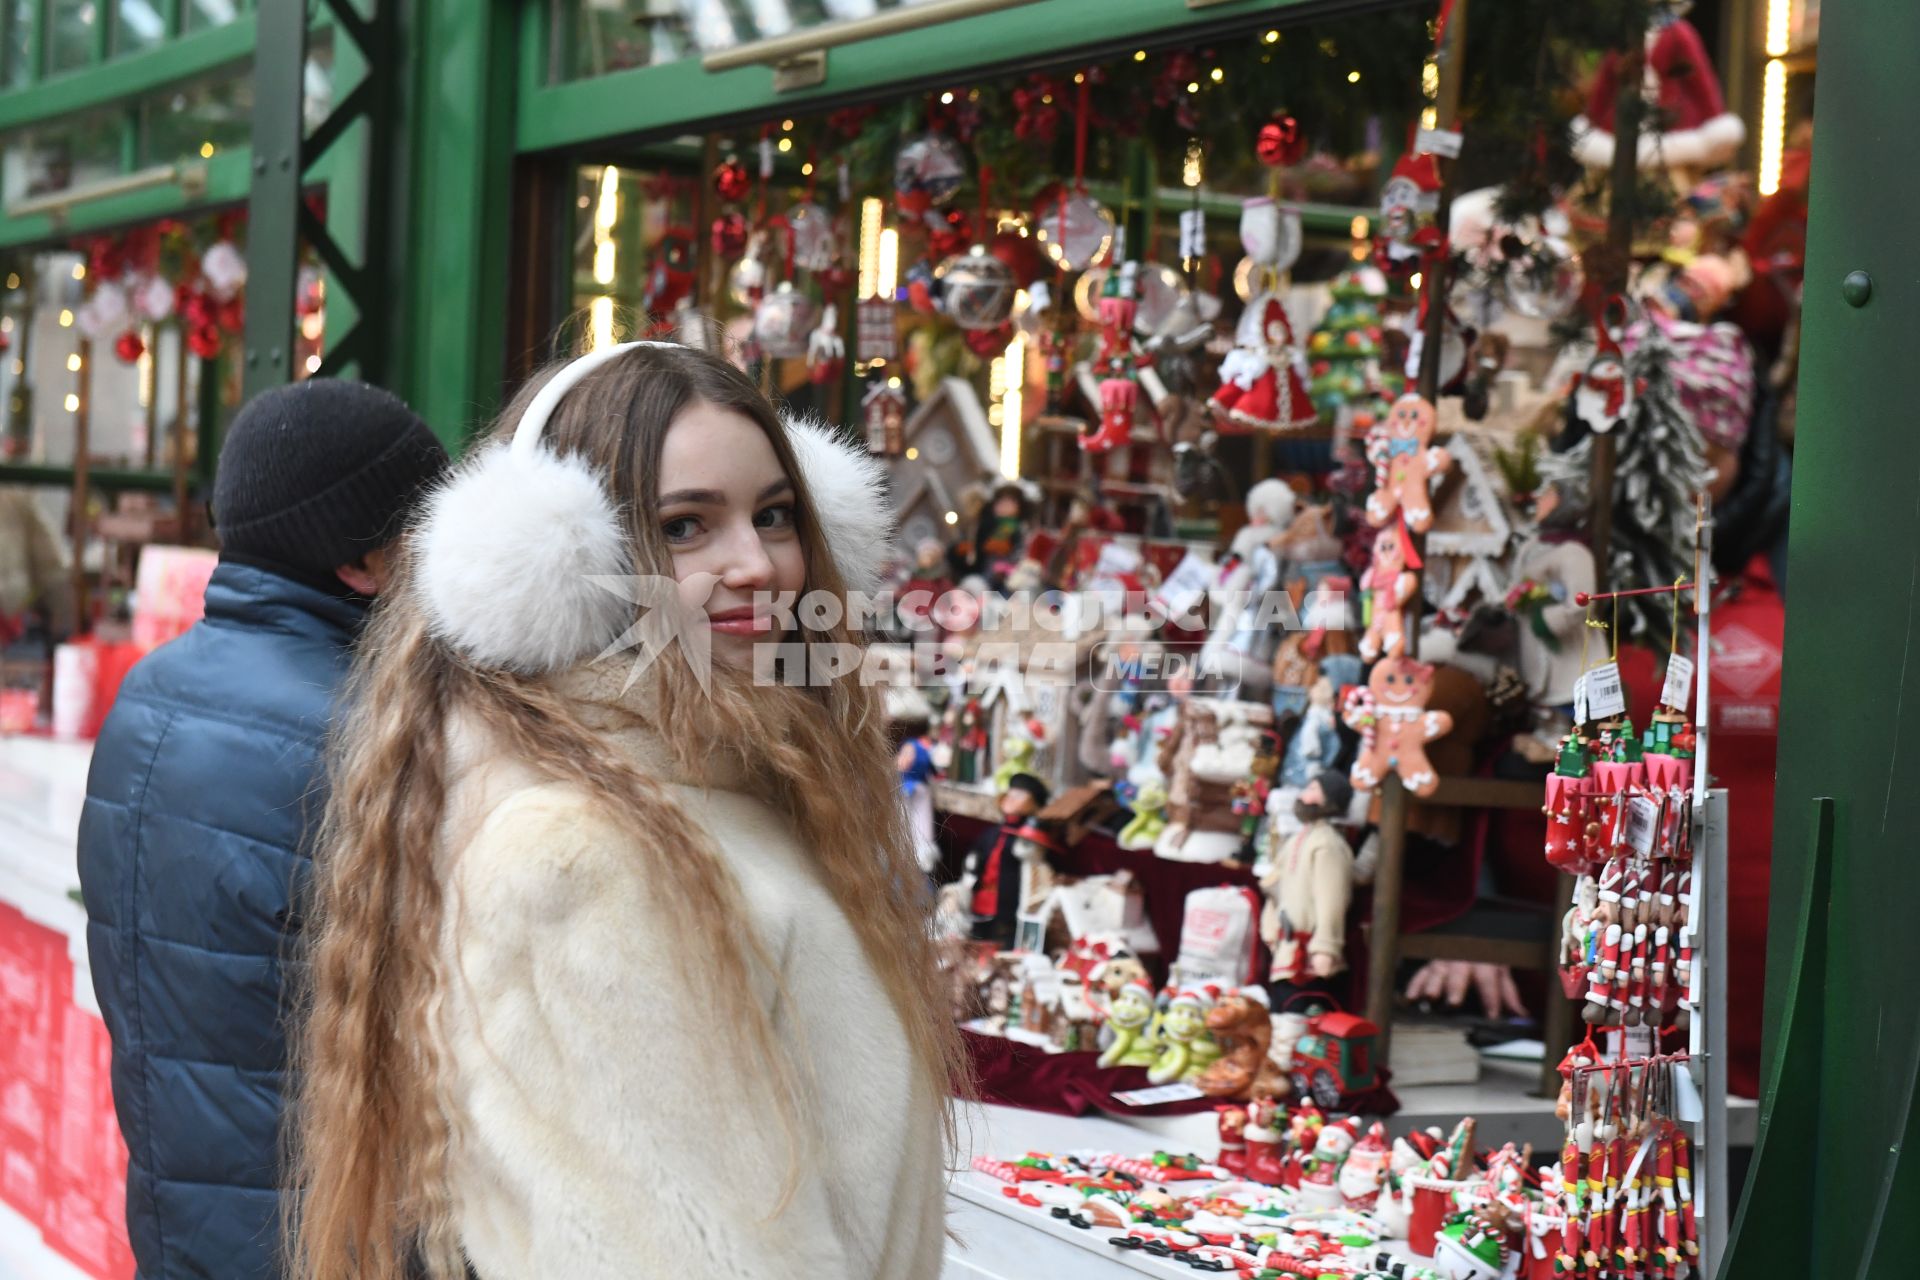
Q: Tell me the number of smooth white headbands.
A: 1